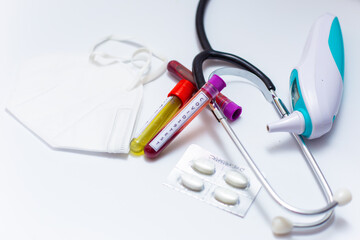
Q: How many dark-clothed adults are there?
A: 0